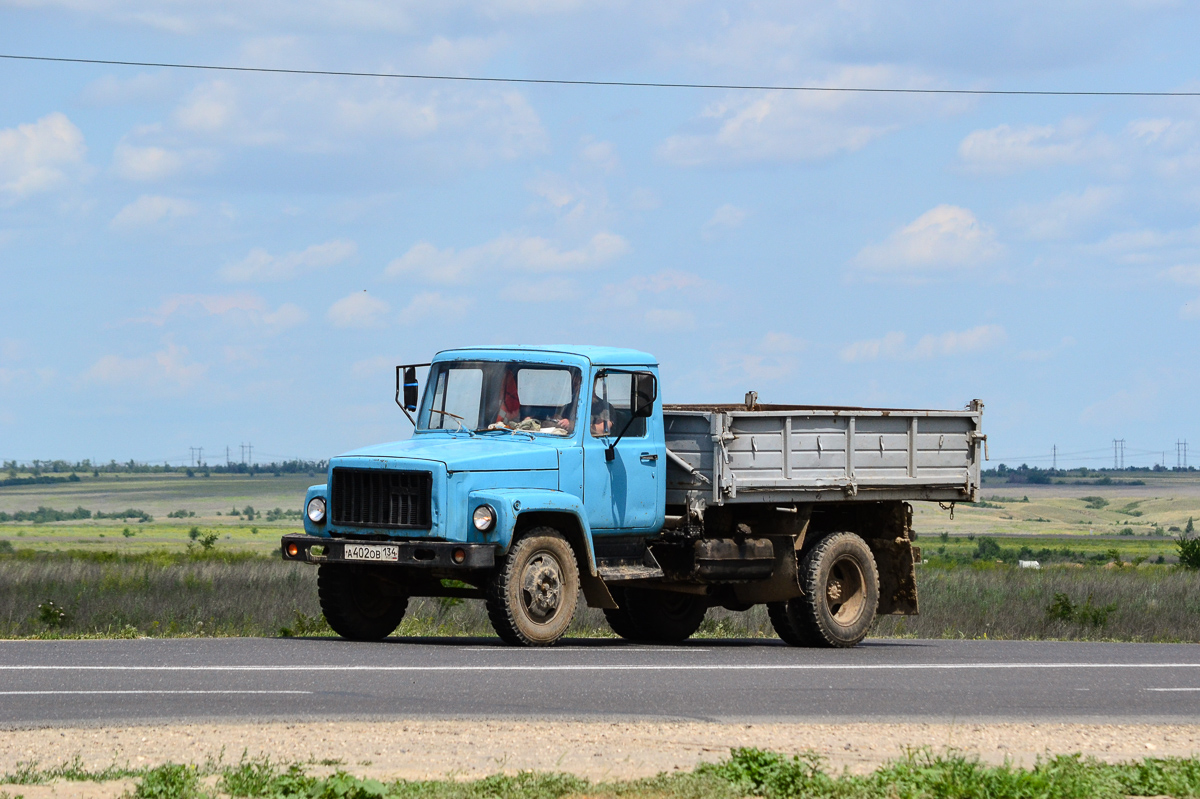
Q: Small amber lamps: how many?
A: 2